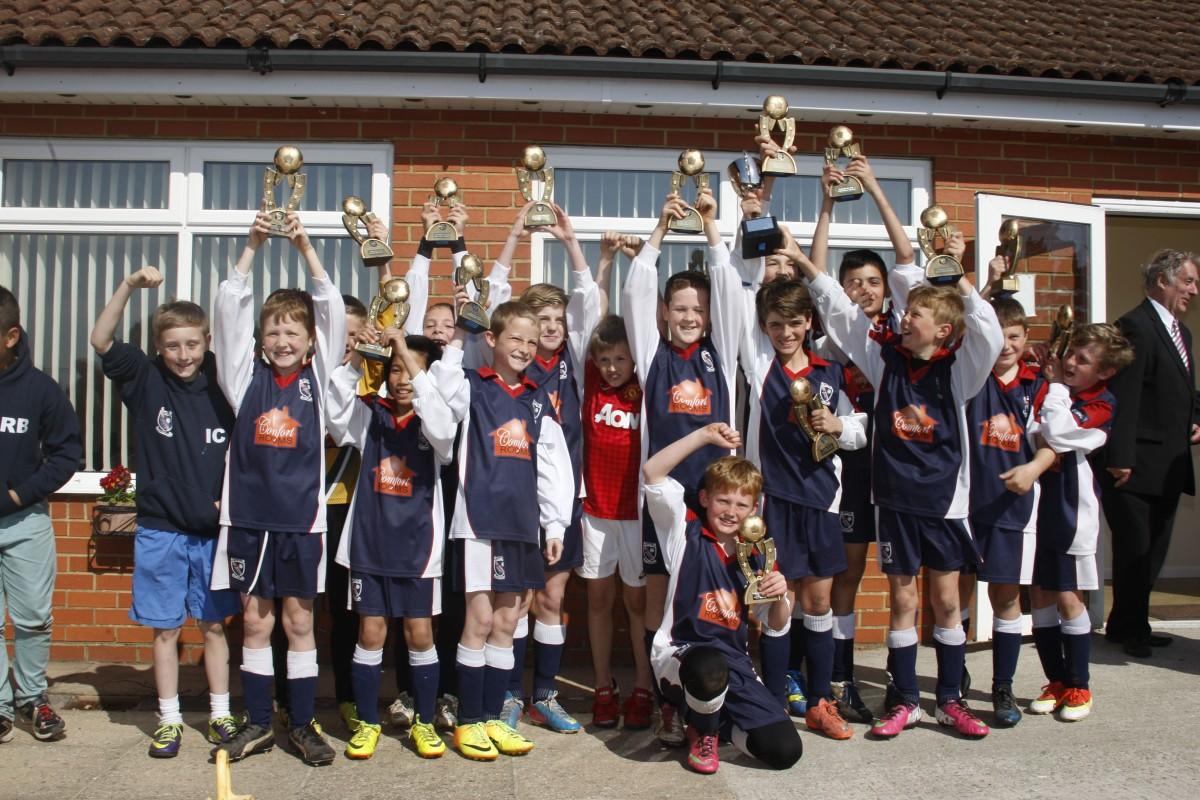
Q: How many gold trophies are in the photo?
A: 14